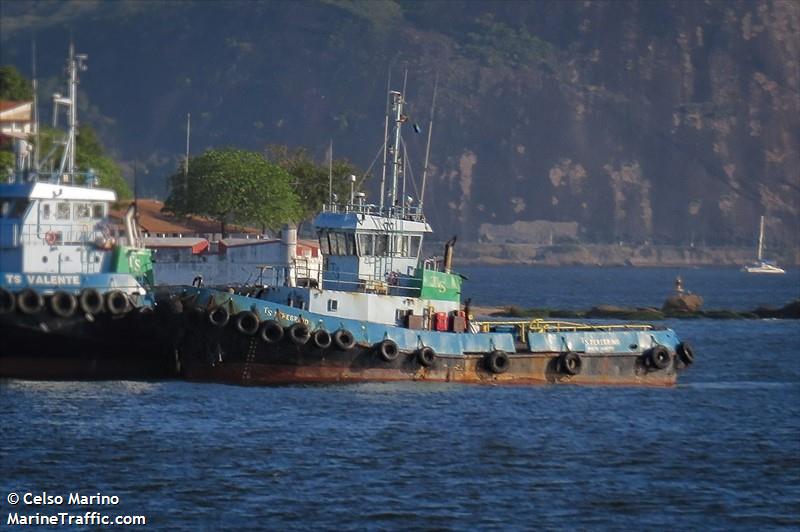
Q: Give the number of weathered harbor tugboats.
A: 2